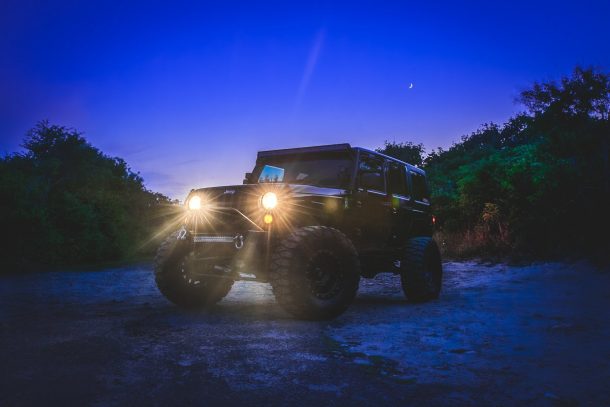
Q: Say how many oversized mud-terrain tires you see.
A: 3